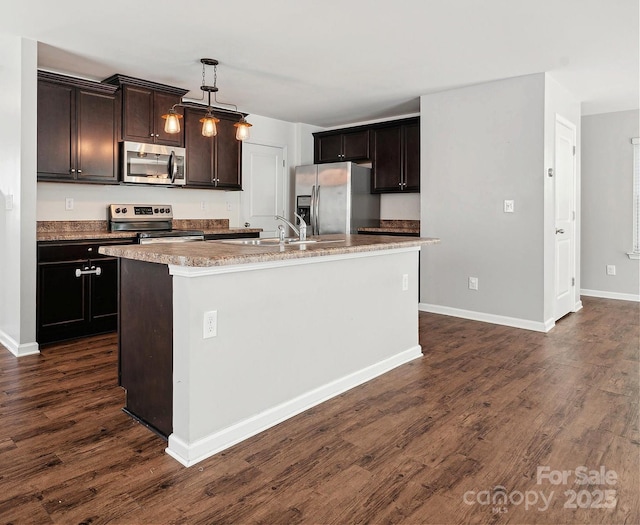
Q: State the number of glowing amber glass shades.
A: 3